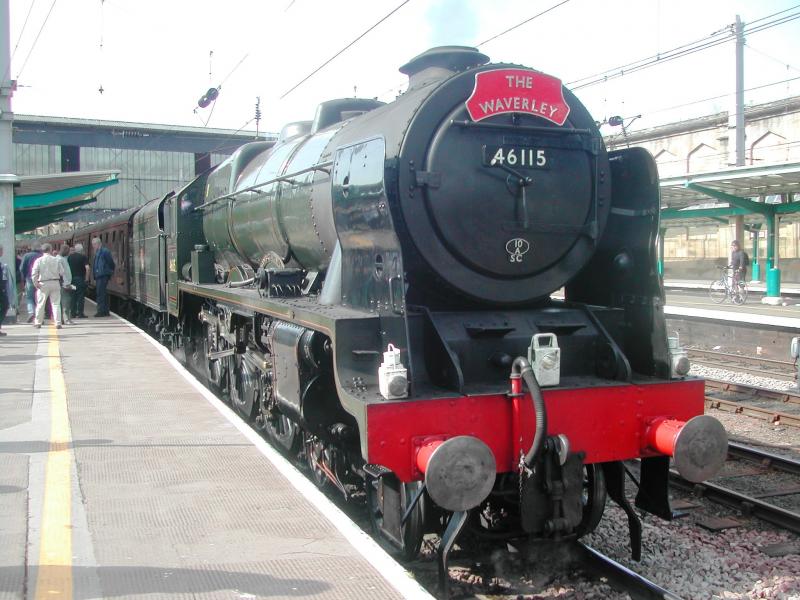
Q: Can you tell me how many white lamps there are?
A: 3